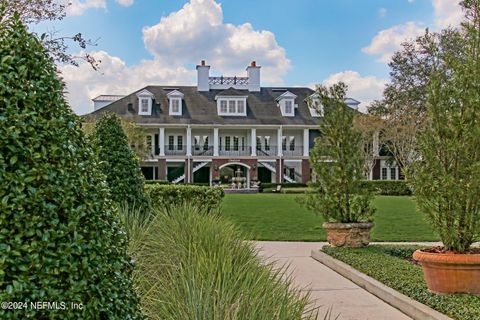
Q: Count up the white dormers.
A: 5